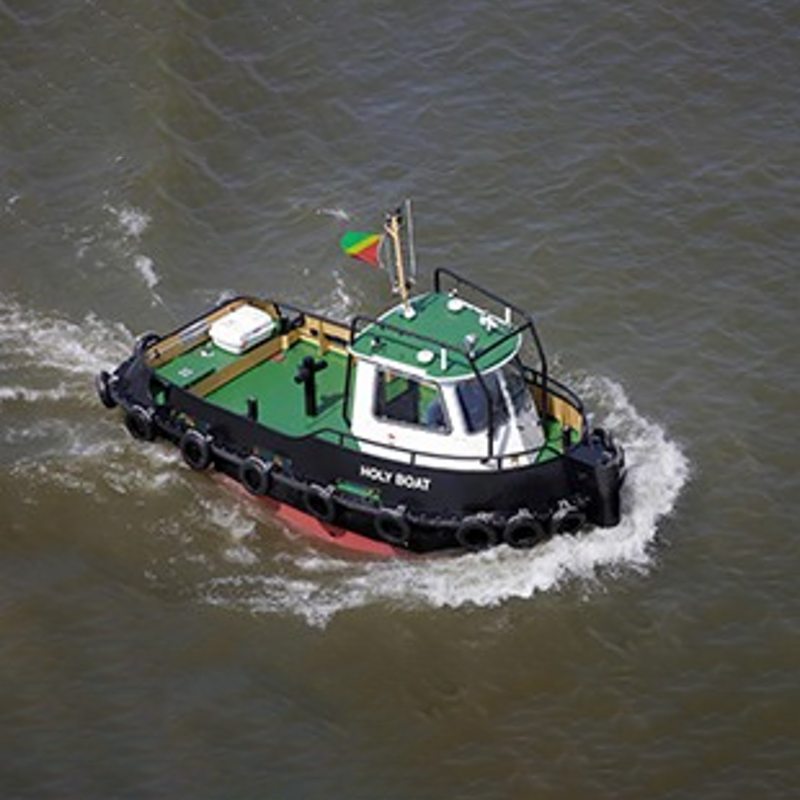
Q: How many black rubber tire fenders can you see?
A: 10